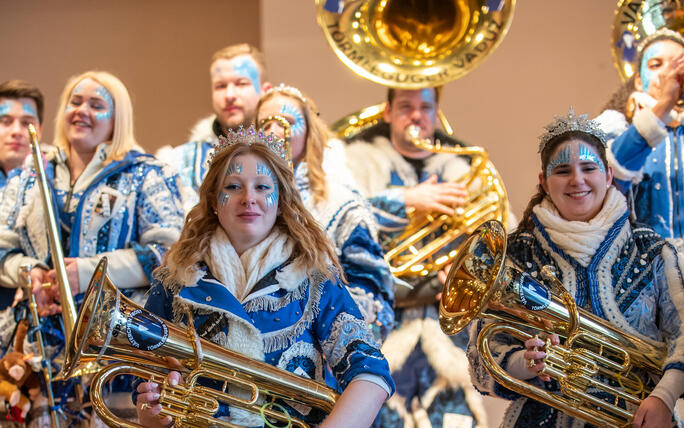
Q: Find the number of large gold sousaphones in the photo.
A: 2